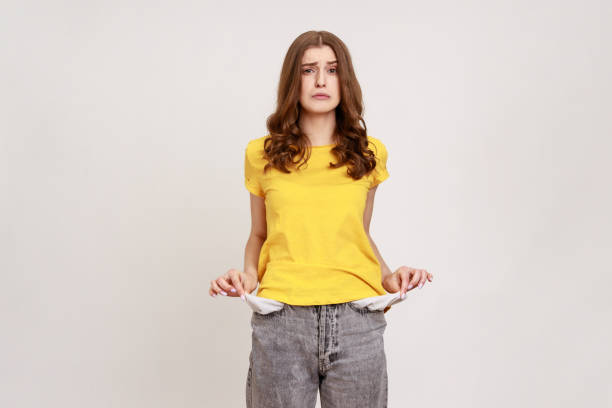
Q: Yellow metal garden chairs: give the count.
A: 0